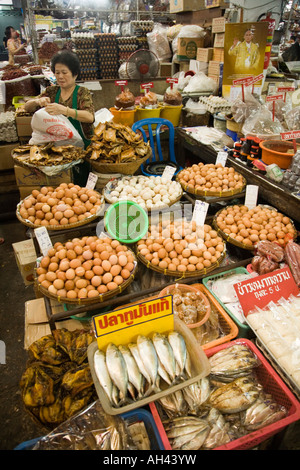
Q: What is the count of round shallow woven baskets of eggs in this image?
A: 6